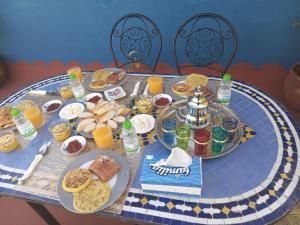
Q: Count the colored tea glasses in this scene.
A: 5